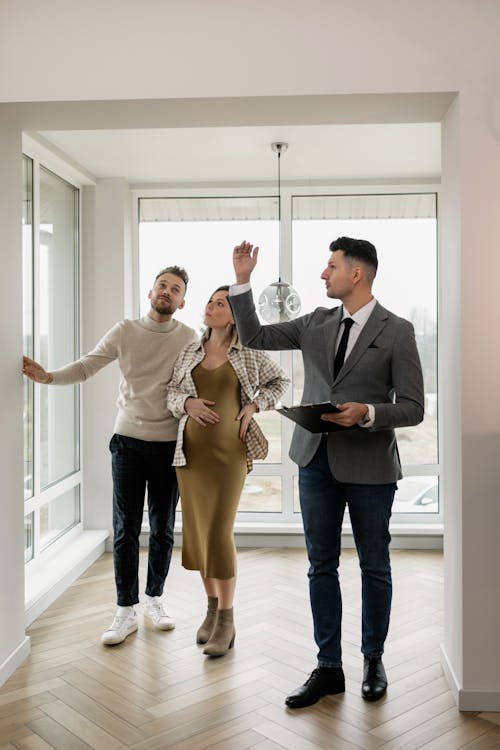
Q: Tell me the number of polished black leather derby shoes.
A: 2